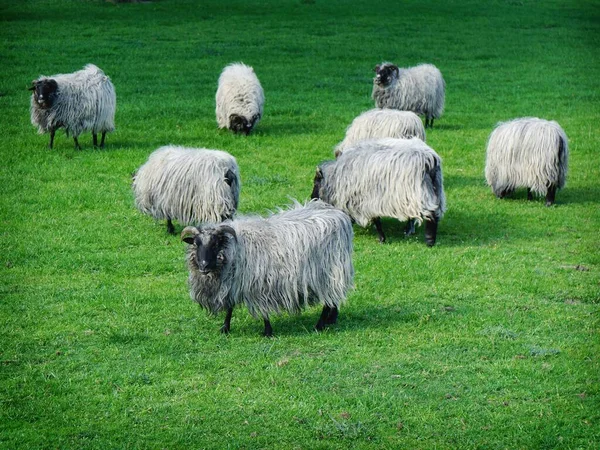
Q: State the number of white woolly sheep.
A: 8